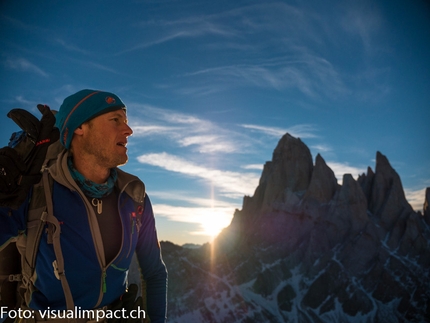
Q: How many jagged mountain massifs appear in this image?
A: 1